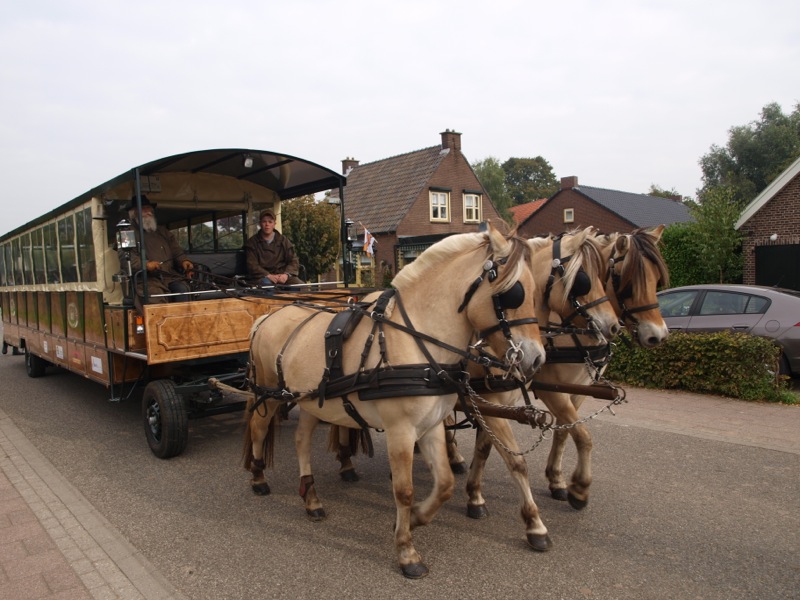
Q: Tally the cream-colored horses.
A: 3